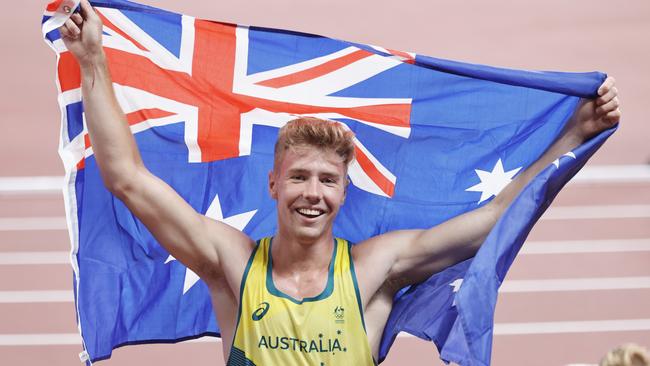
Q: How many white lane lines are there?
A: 5